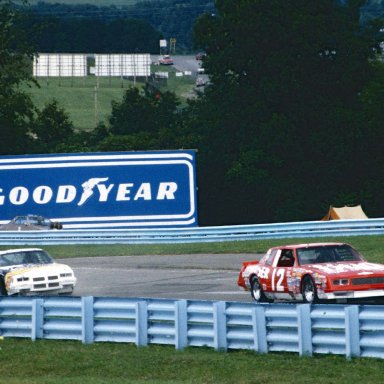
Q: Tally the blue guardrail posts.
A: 8